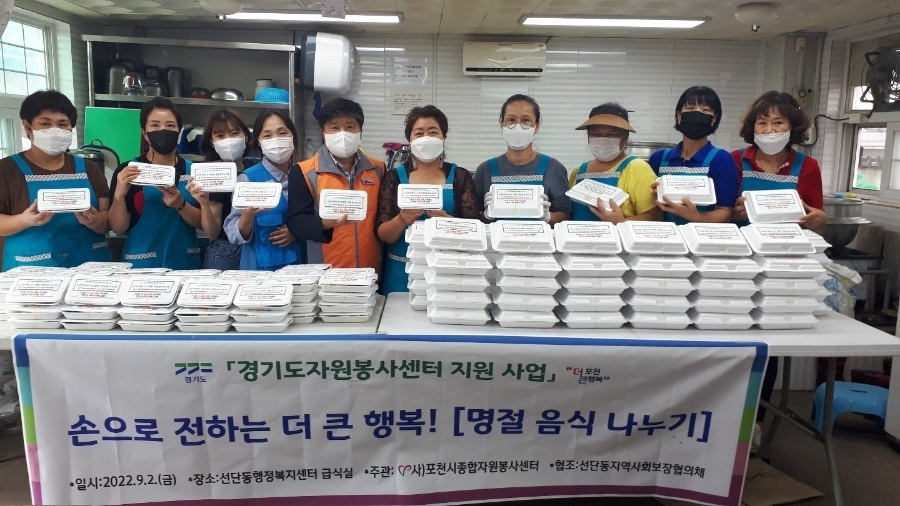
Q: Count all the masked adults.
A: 10